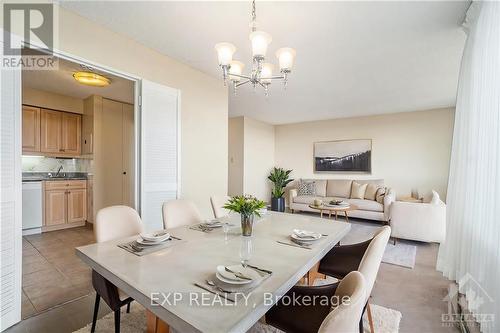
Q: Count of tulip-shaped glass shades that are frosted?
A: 5